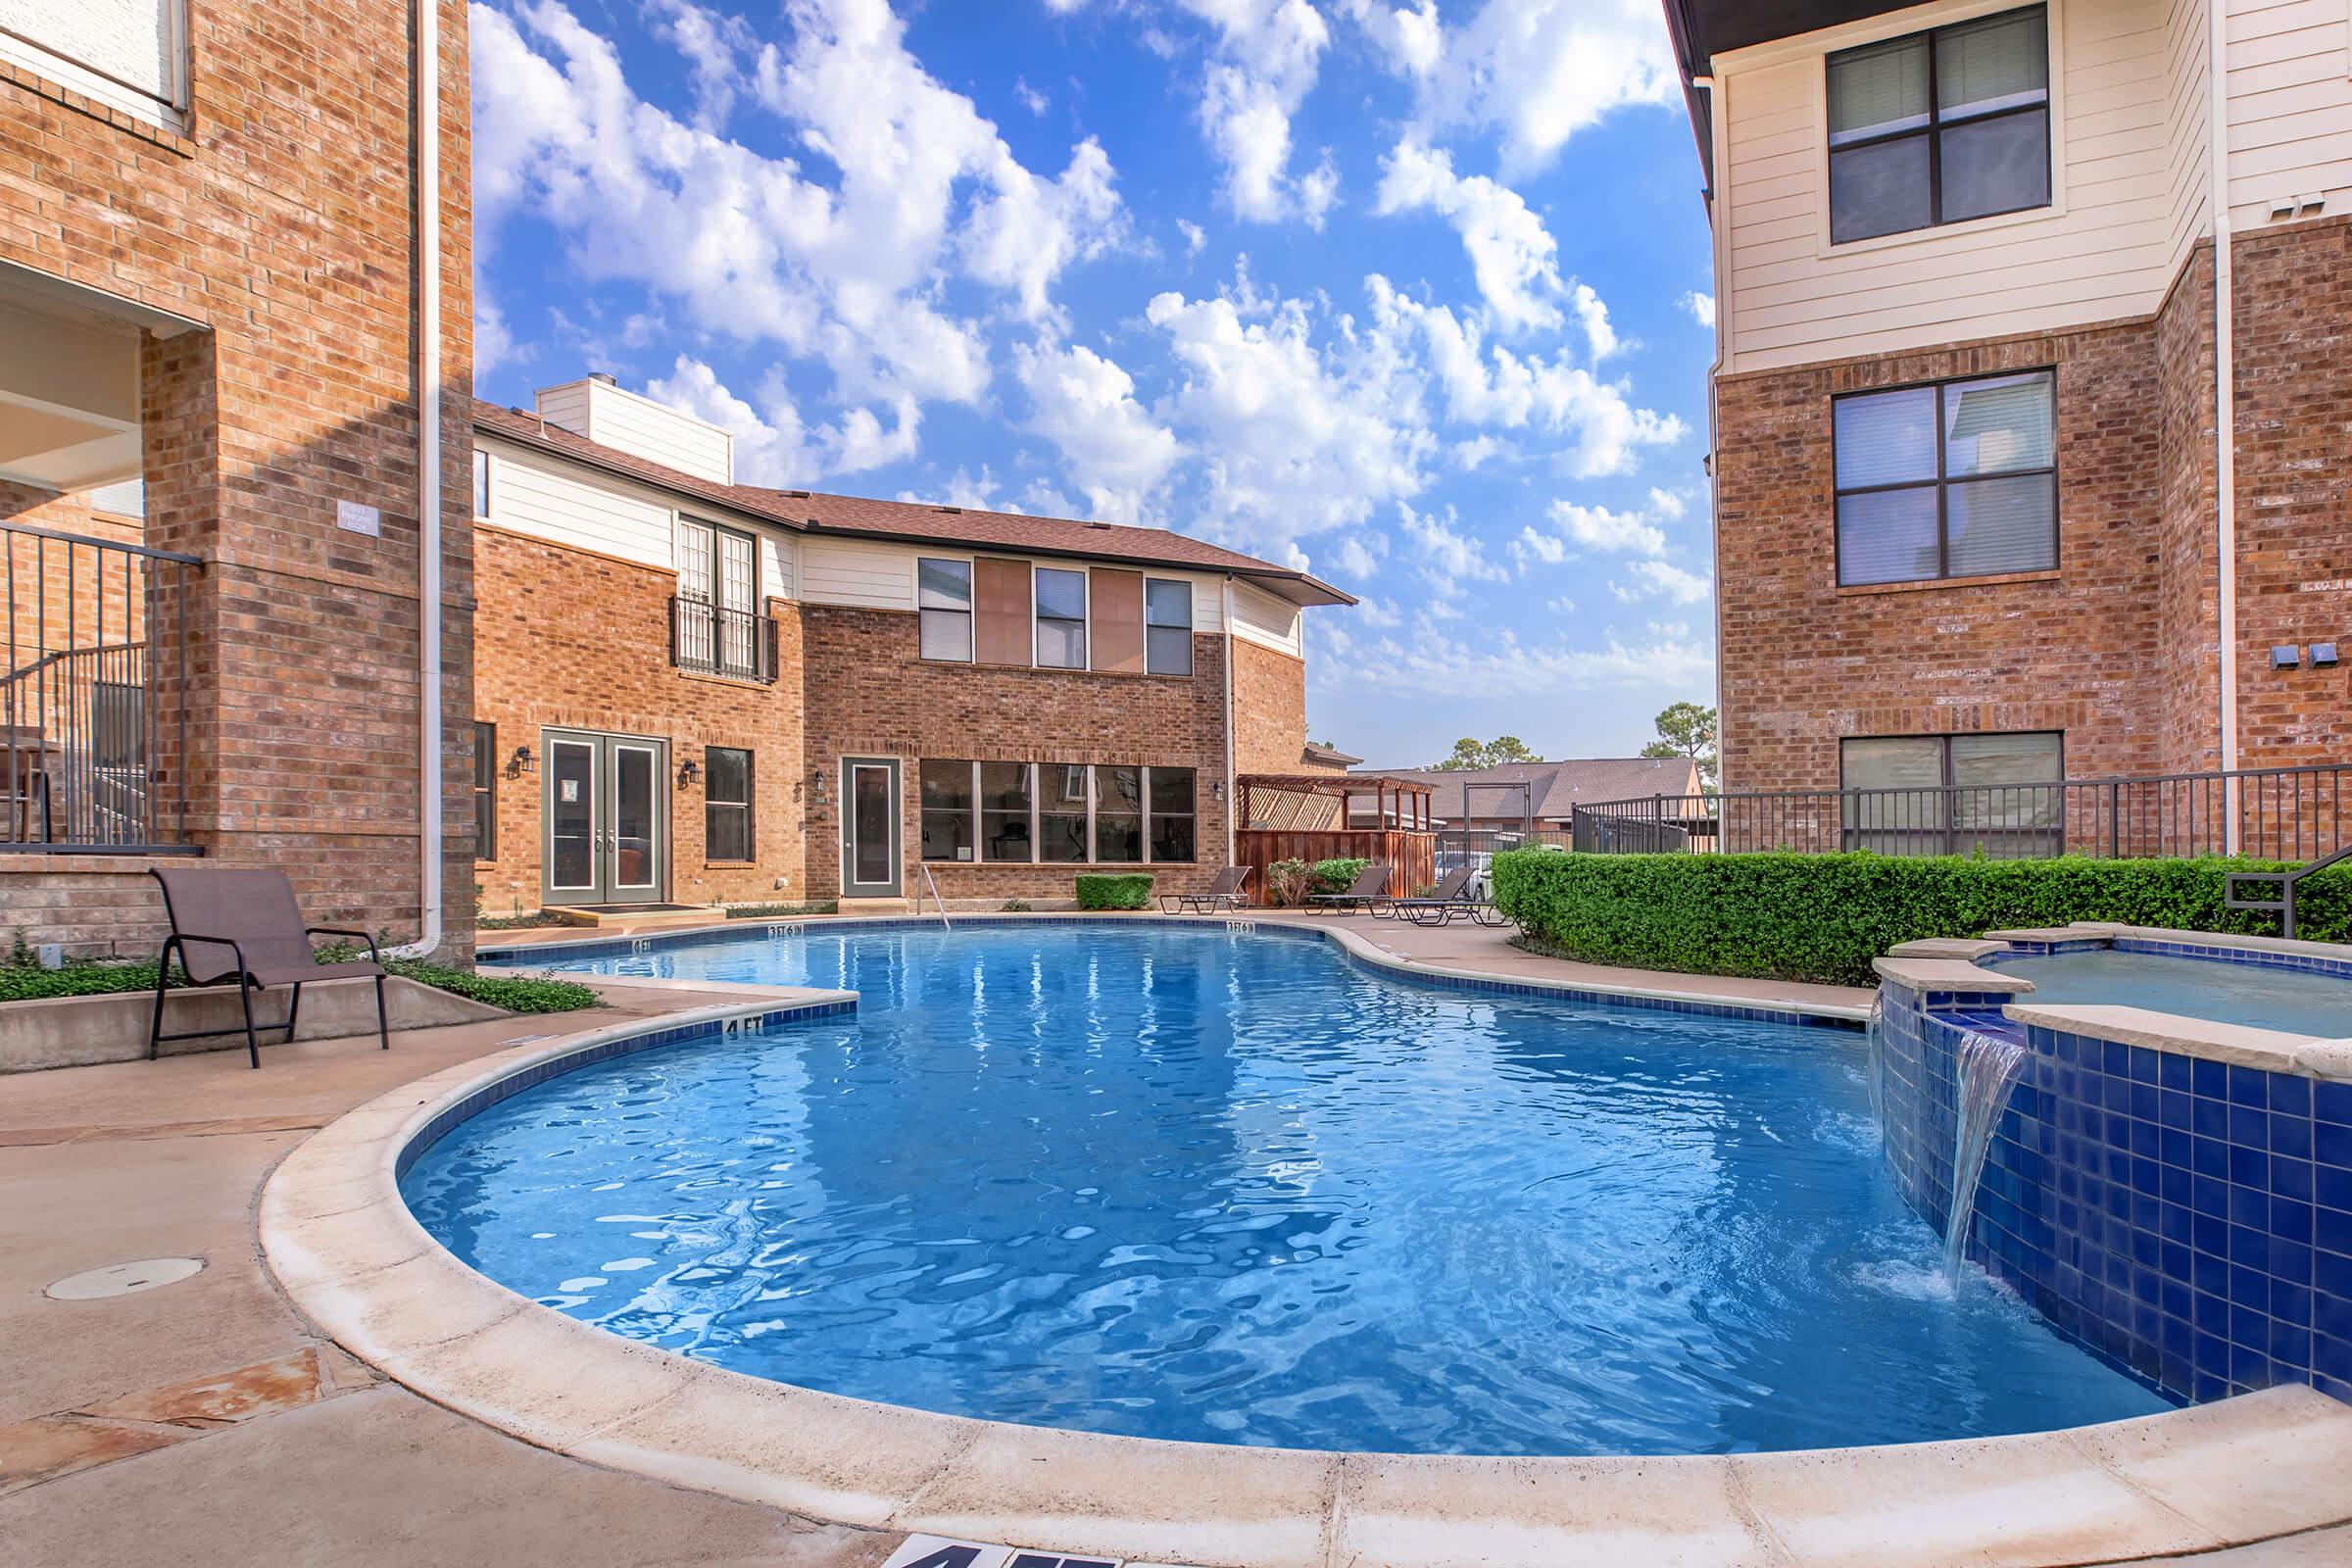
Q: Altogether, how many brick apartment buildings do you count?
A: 3